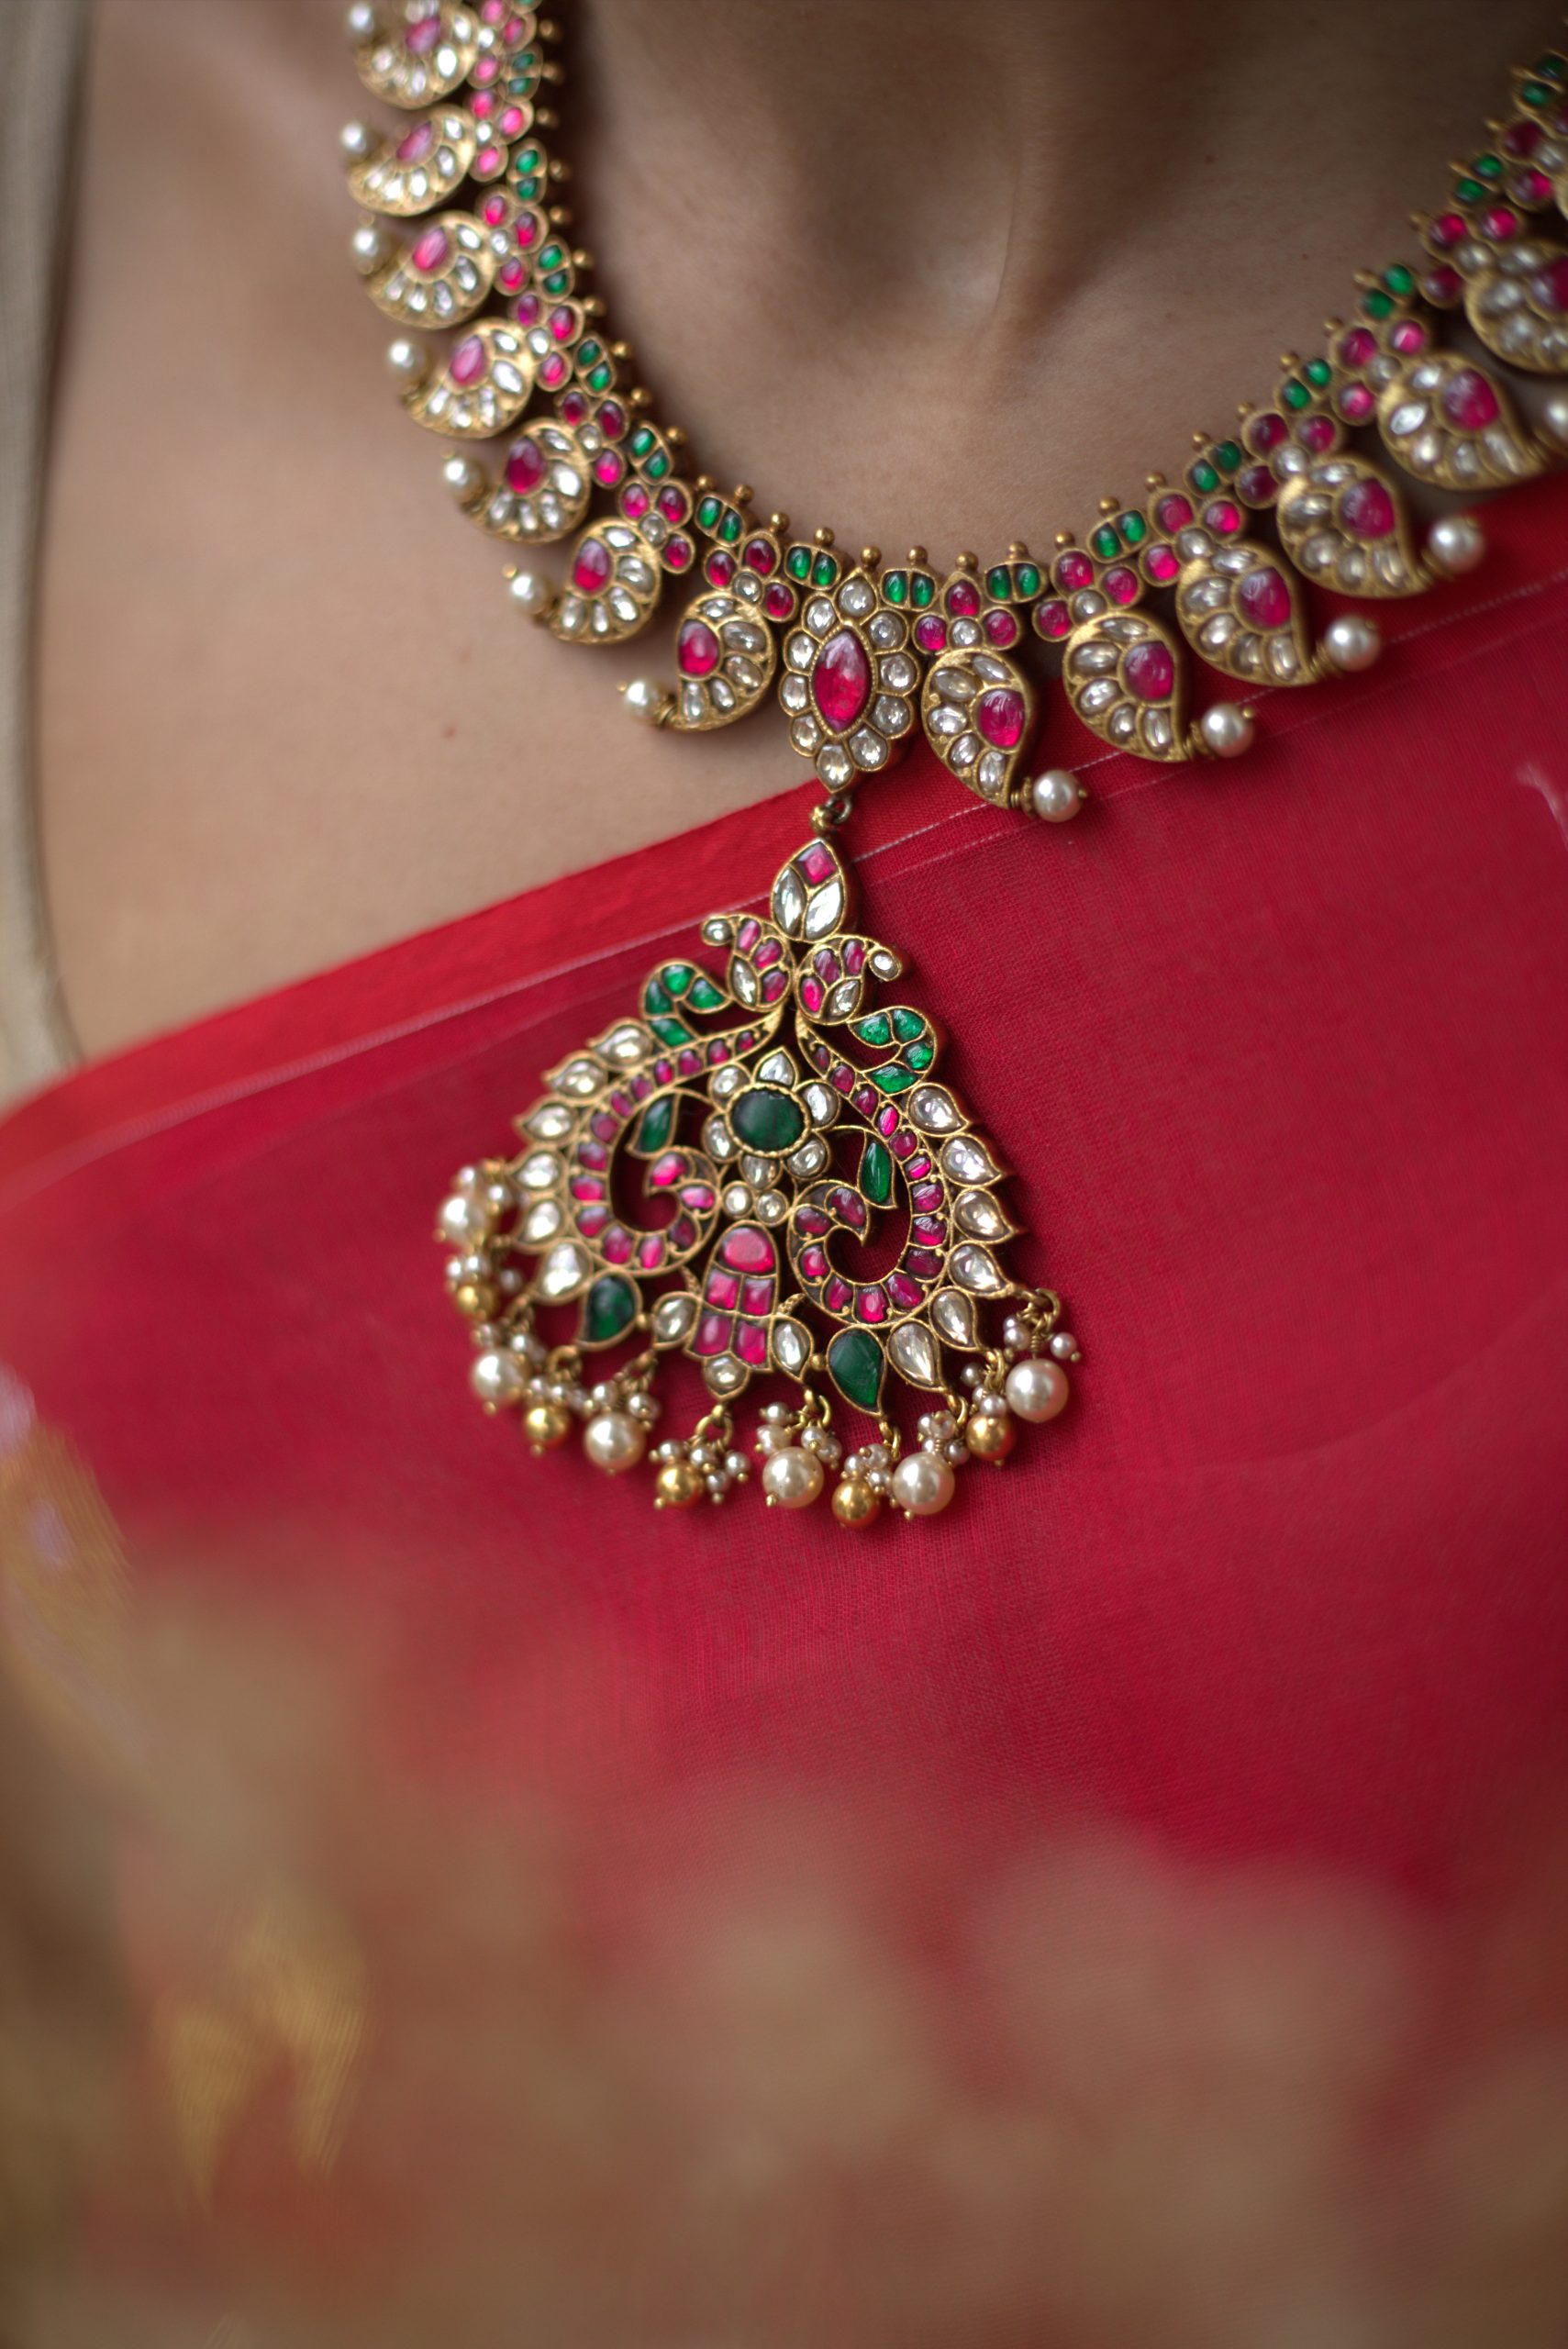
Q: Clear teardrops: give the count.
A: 12